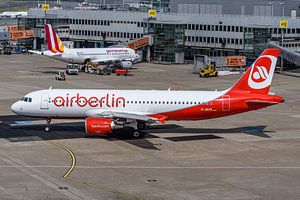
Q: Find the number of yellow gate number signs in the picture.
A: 3